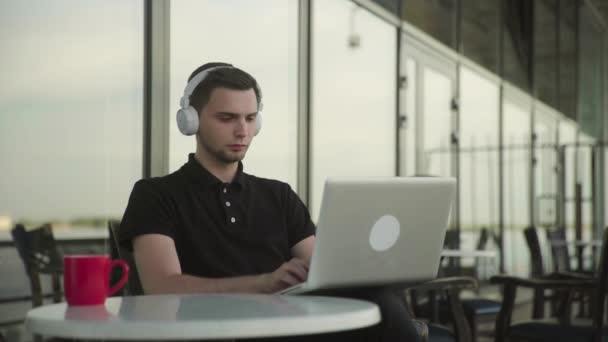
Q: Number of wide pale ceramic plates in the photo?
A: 0